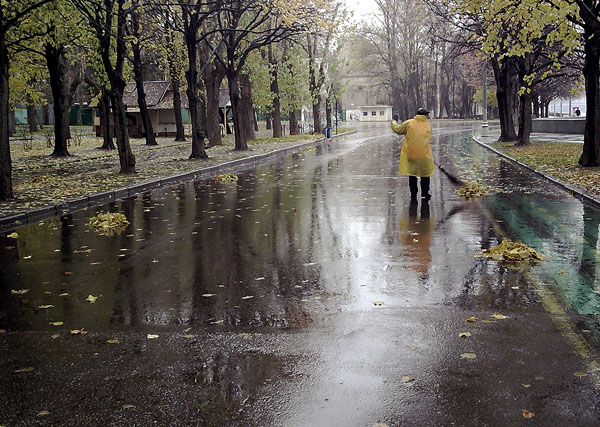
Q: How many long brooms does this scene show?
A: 1